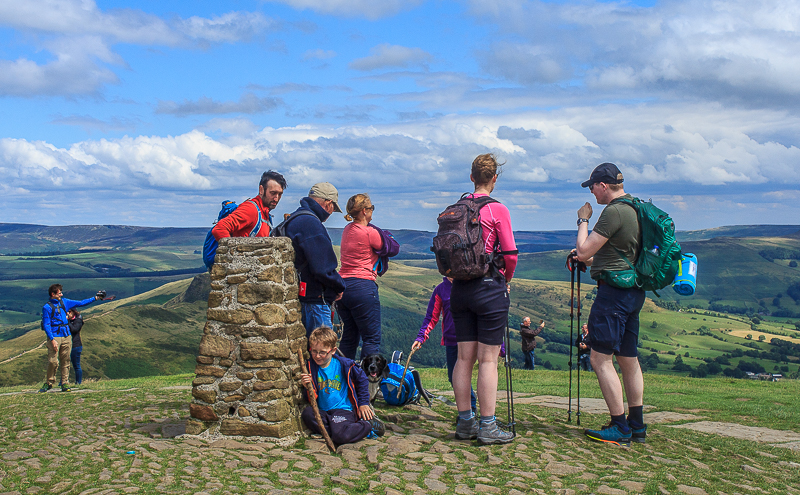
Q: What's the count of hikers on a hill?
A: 11